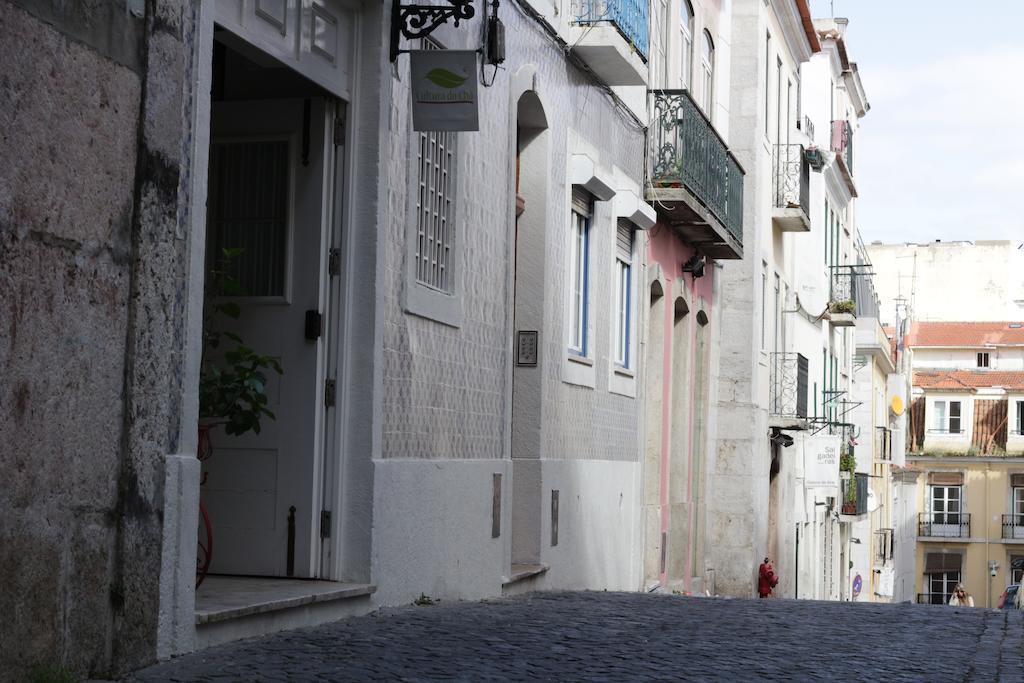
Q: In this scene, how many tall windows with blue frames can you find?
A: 2